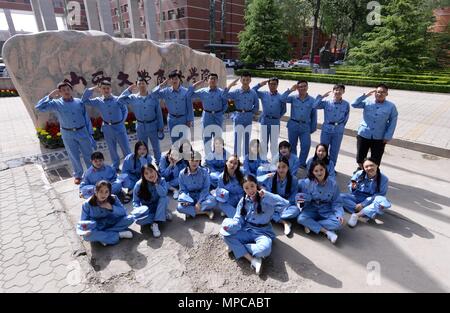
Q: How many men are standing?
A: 10